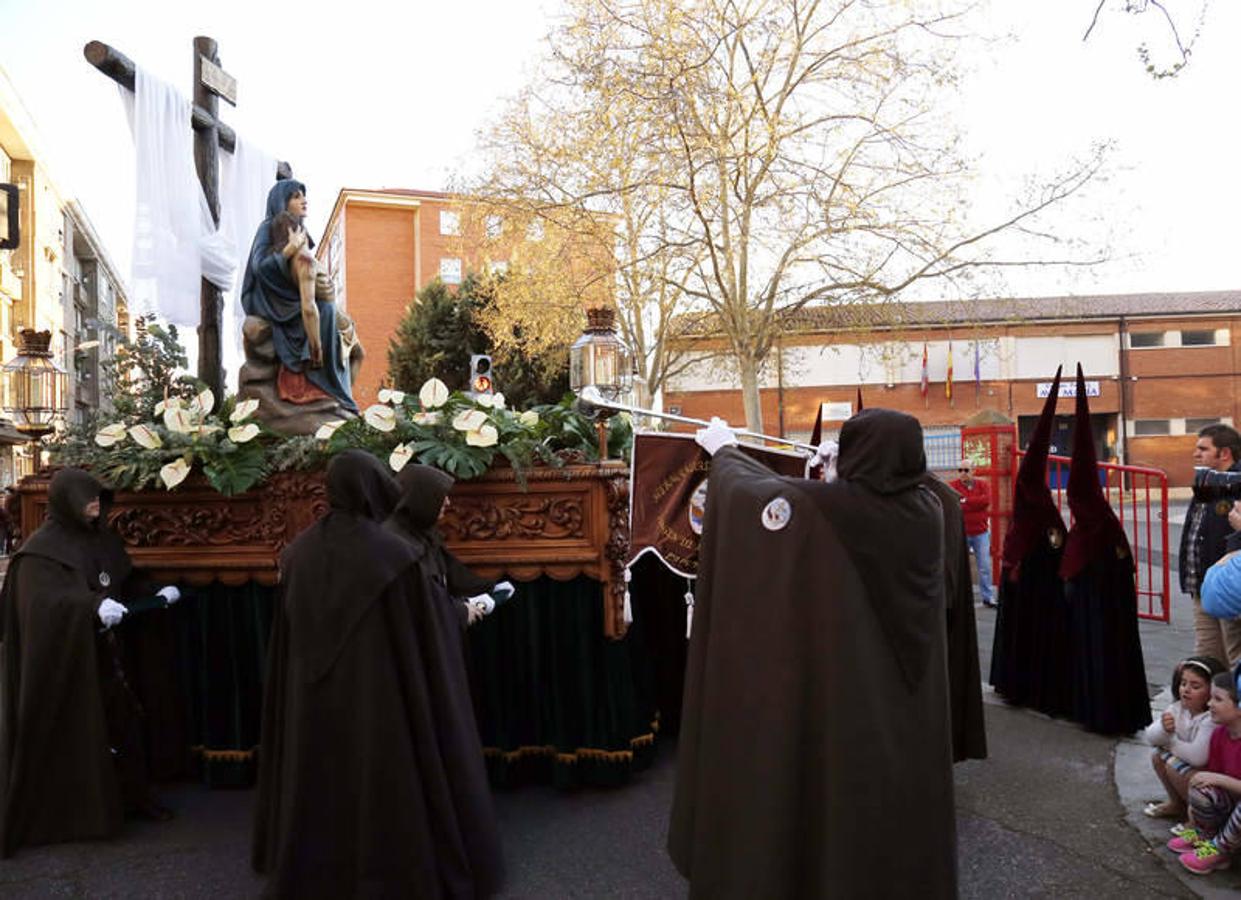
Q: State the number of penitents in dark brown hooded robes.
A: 5